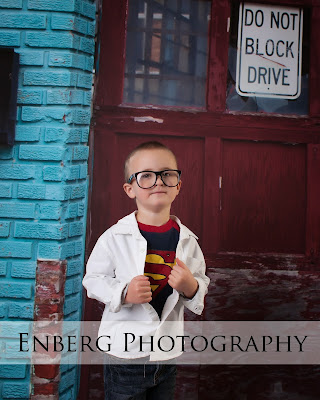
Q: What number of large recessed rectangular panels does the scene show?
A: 2